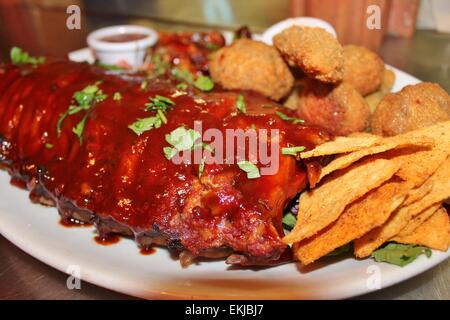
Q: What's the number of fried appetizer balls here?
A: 5